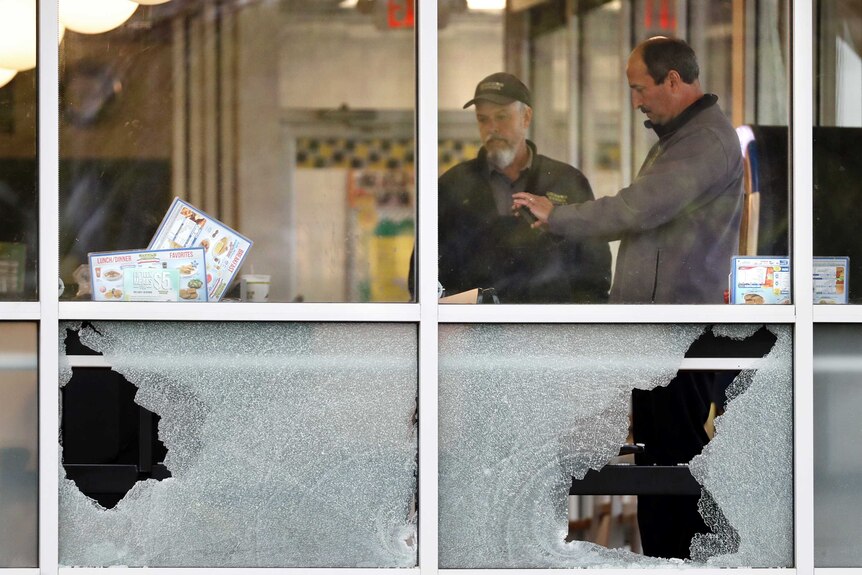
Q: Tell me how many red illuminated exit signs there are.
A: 2